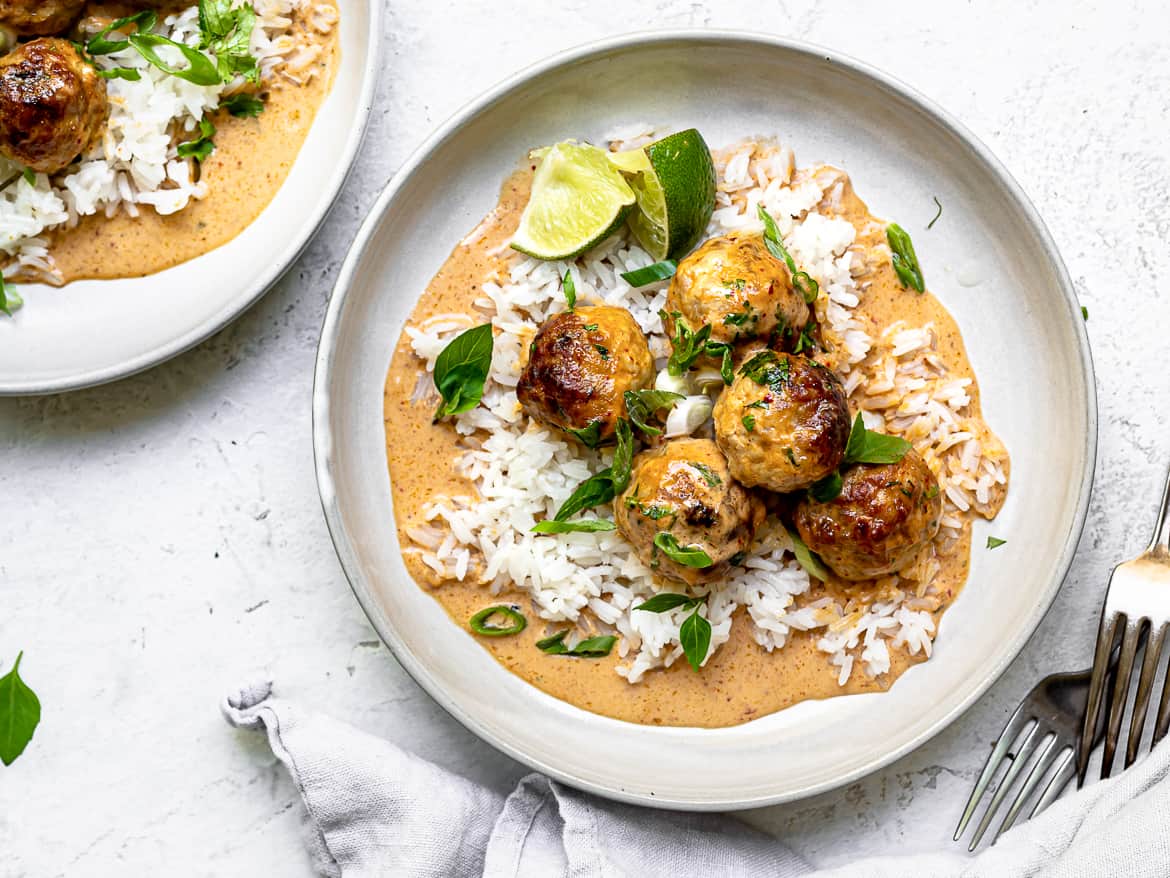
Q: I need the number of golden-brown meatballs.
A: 7